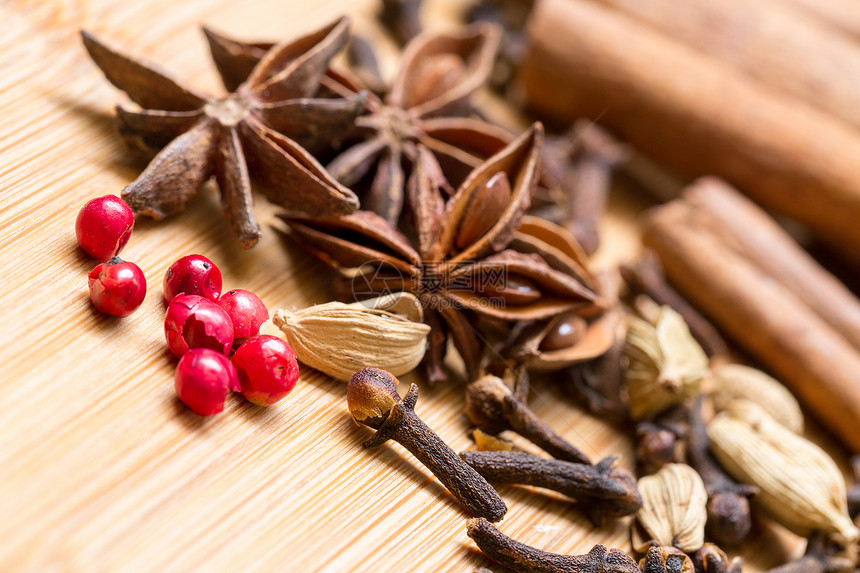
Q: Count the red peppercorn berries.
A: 7